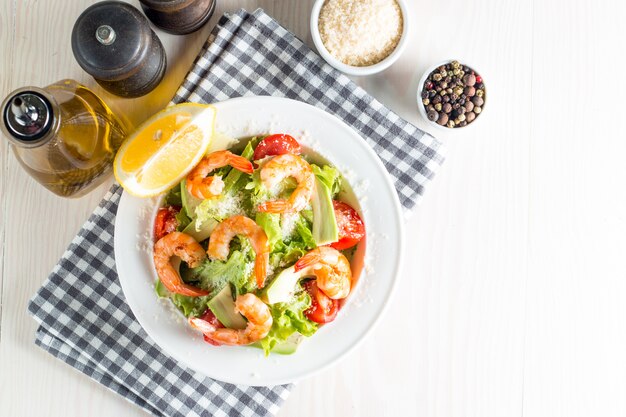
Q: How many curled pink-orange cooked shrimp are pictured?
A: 6